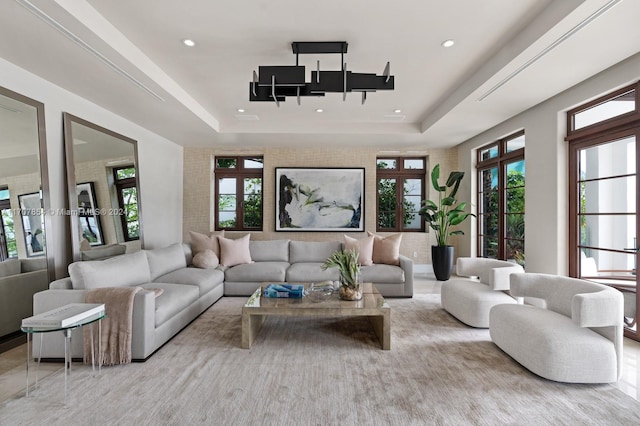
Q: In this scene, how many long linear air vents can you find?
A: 2